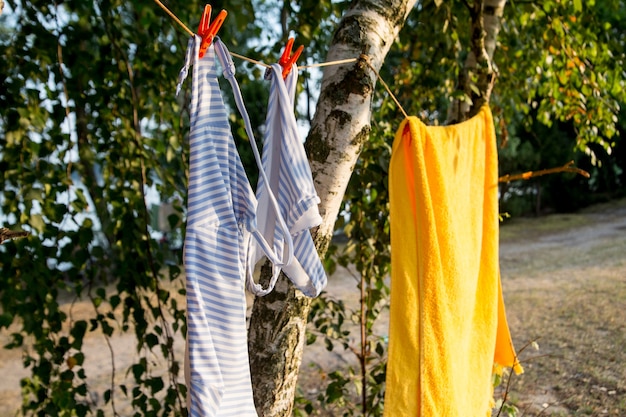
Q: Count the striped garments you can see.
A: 2